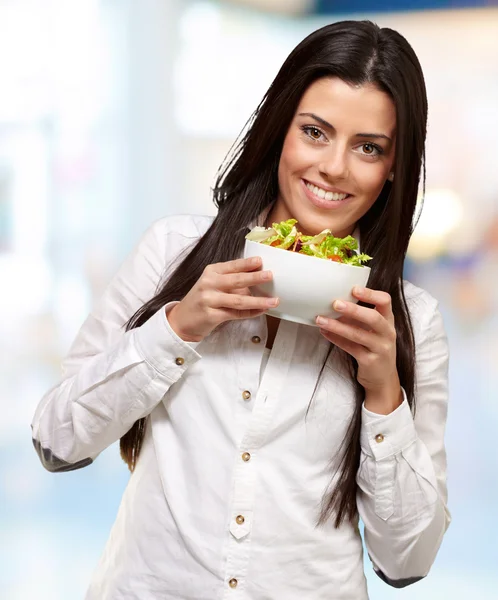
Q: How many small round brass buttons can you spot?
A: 7